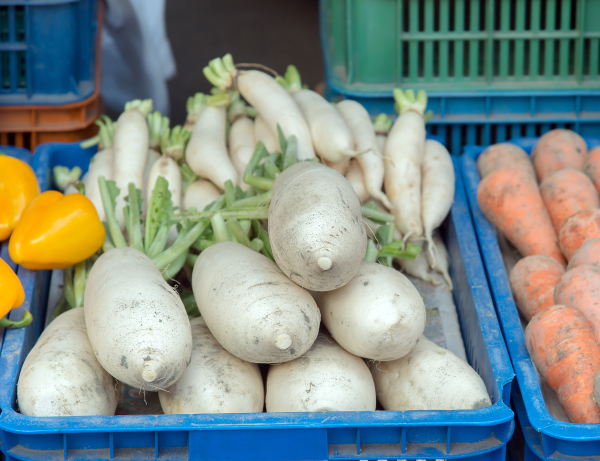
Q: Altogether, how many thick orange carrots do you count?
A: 10